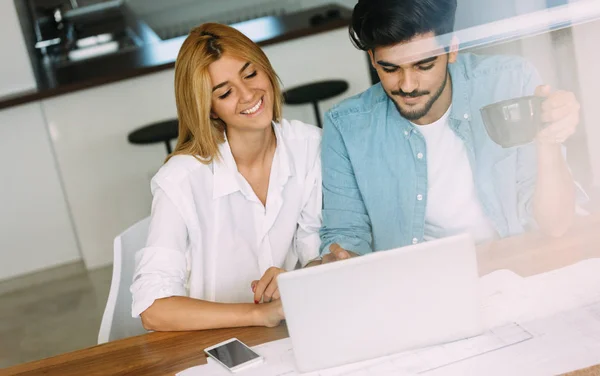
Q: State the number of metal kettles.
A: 0